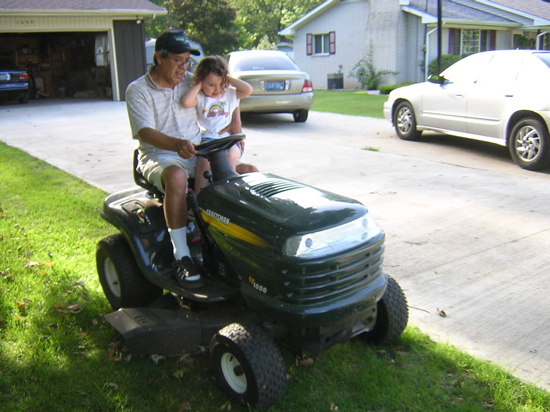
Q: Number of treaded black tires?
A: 3